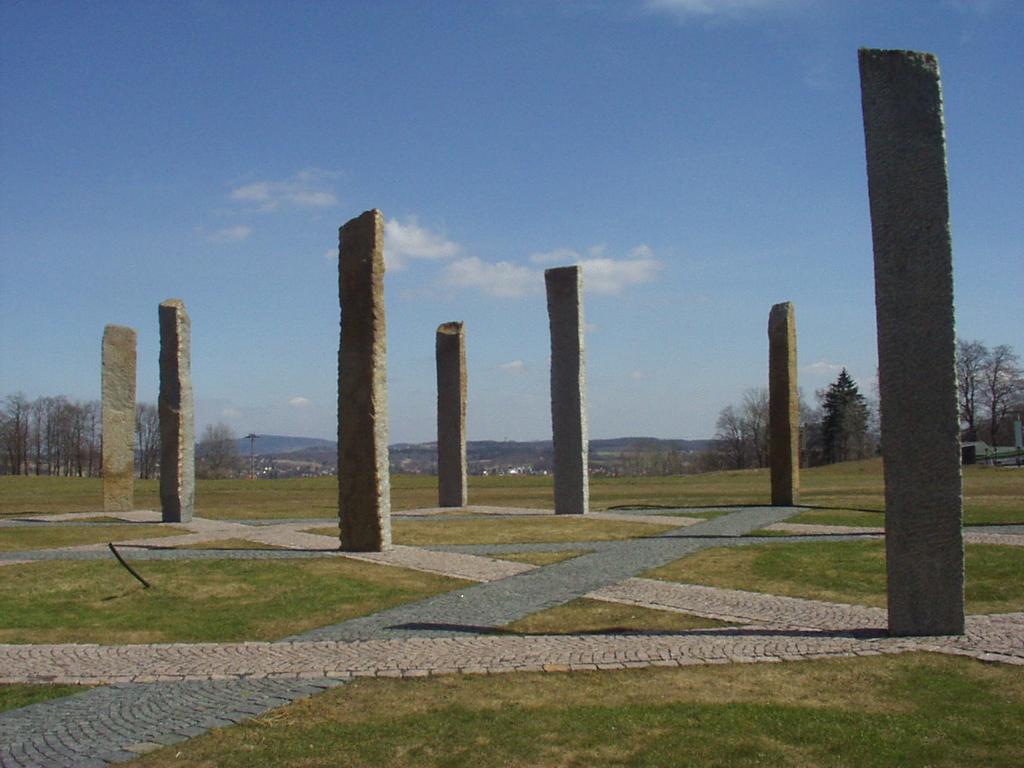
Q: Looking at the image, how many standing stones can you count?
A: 7